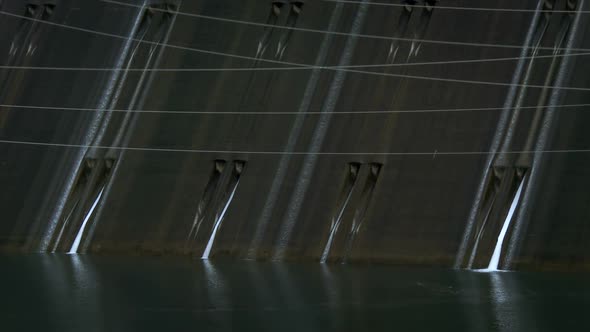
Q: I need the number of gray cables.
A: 6